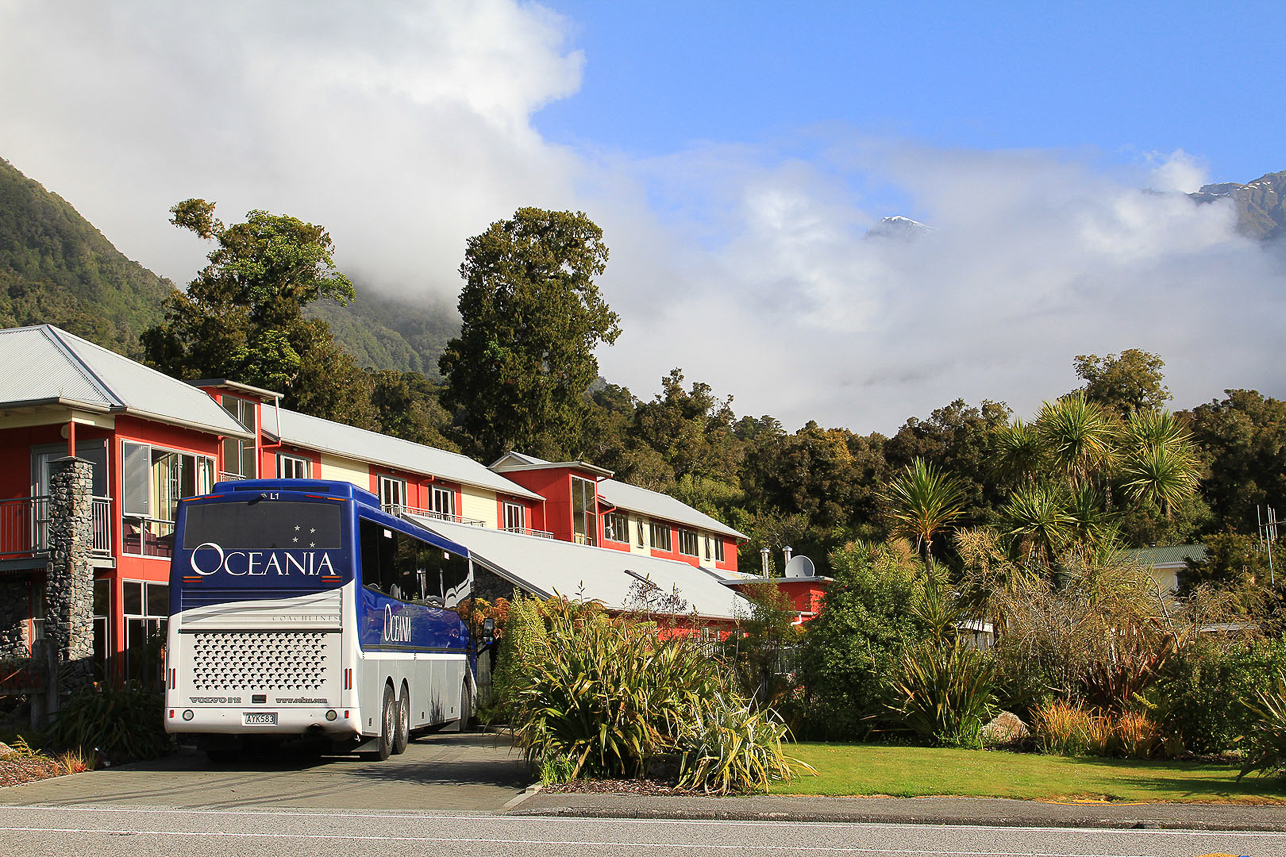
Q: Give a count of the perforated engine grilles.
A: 1